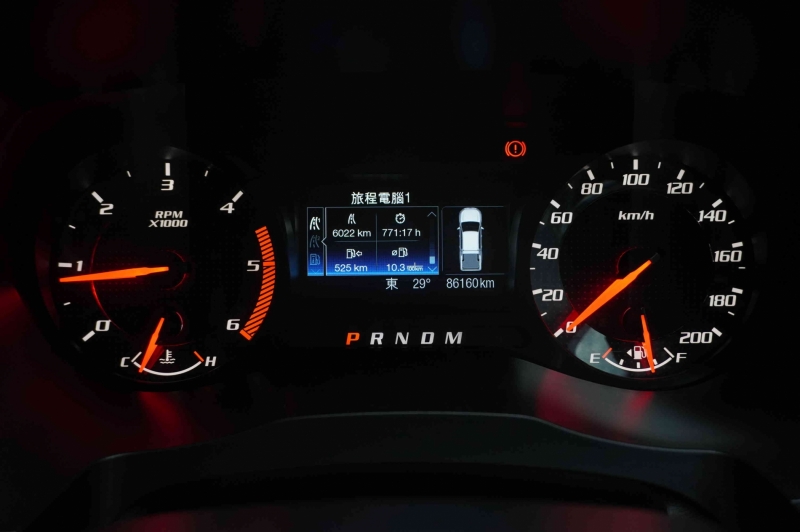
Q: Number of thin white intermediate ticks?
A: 14